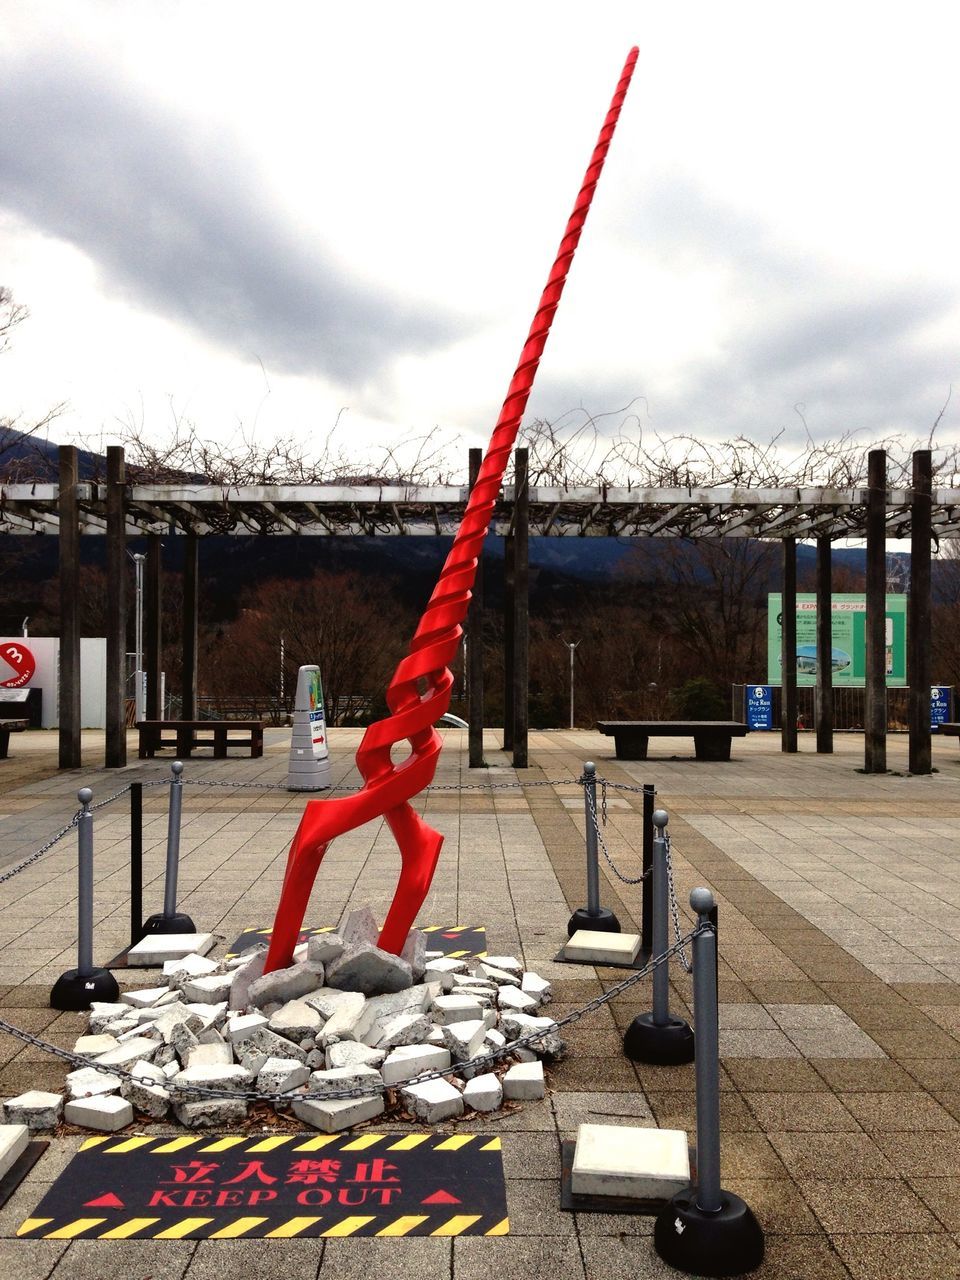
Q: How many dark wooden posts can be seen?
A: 11